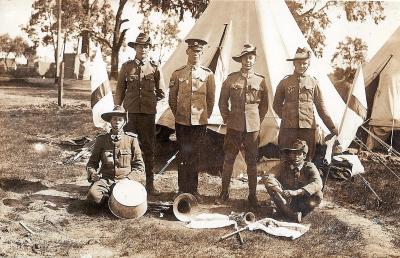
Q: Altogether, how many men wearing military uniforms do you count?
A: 6